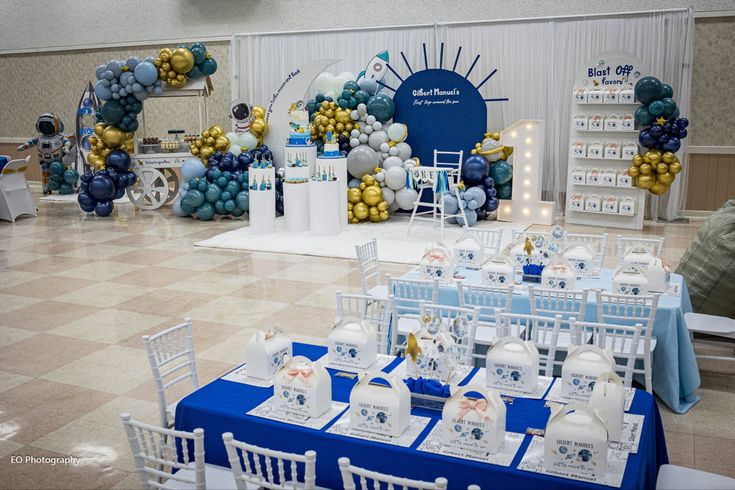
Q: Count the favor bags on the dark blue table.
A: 10